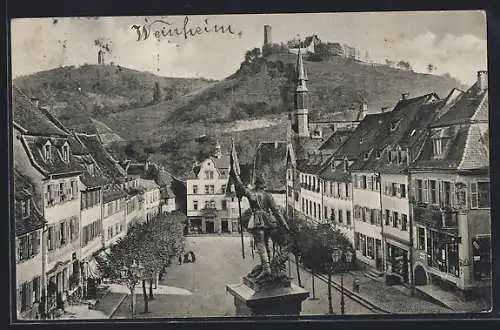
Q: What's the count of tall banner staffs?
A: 1